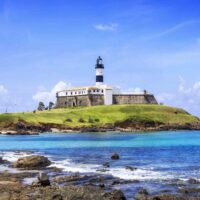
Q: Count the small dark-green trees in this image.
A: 2